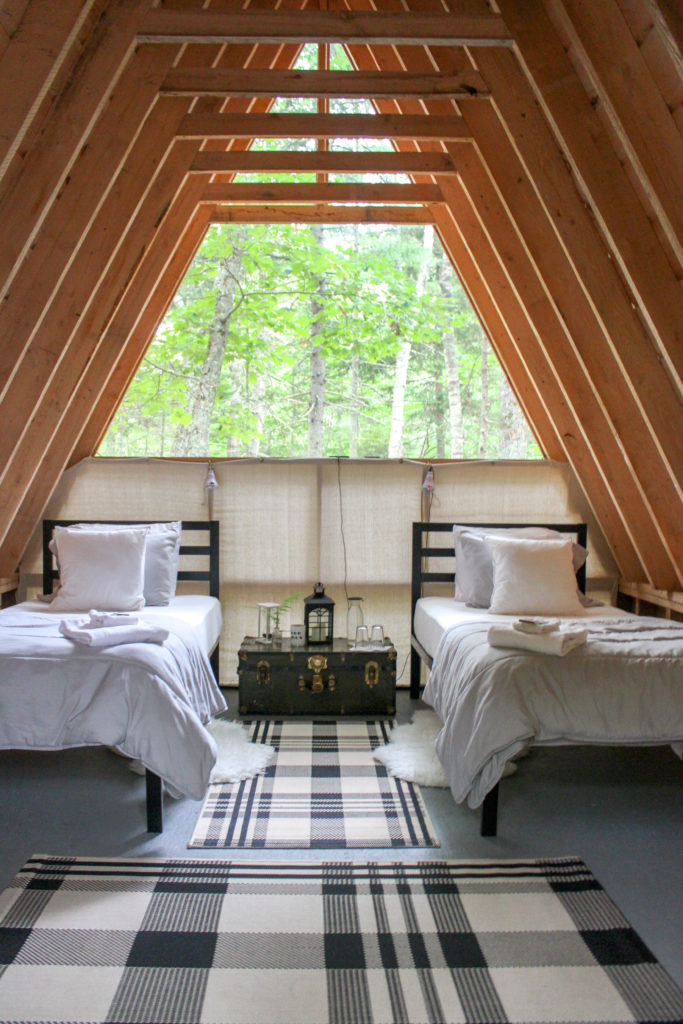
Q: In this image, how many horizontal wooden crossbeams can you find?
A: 6